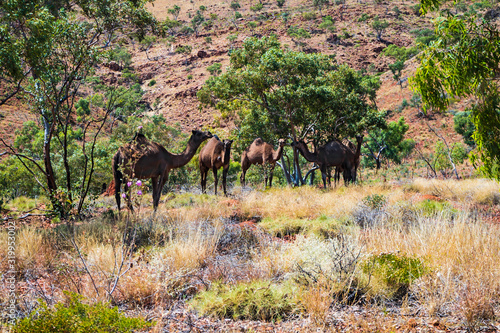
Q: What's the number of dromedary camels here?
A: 5